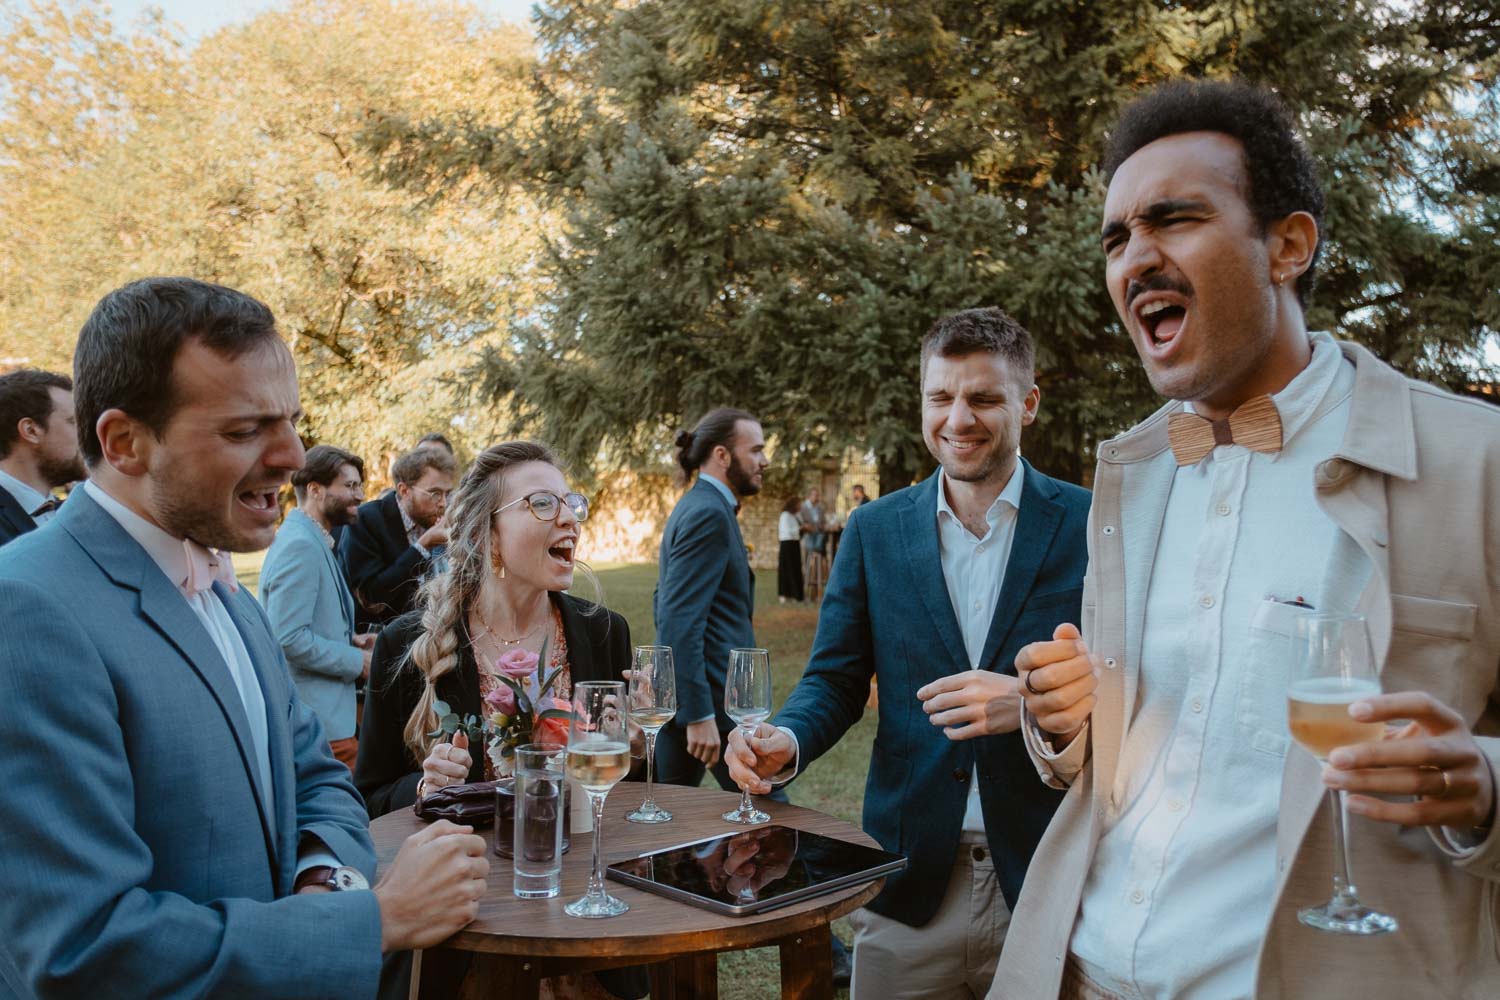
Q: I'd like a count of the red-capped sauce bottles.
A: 0